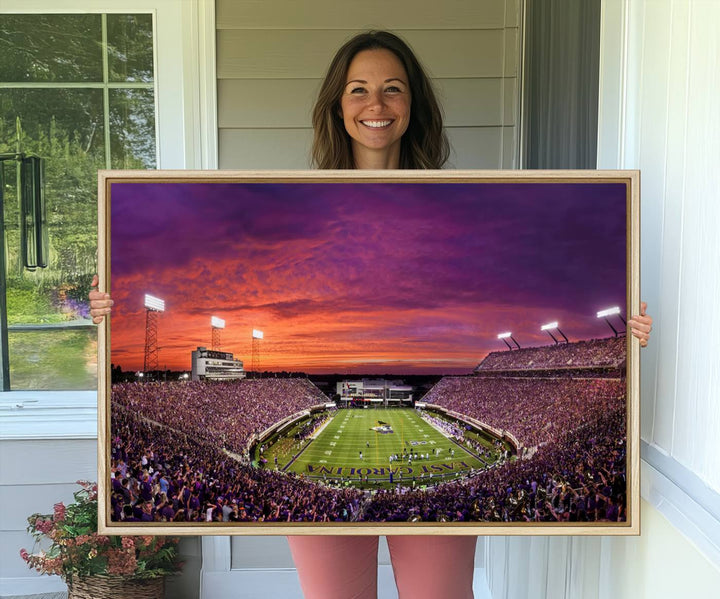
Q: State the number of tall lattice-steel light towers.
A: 3